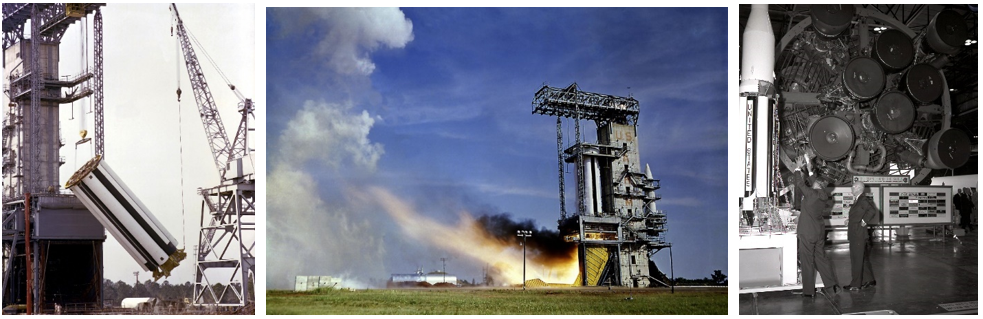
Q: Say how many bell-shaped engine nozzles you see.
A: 8